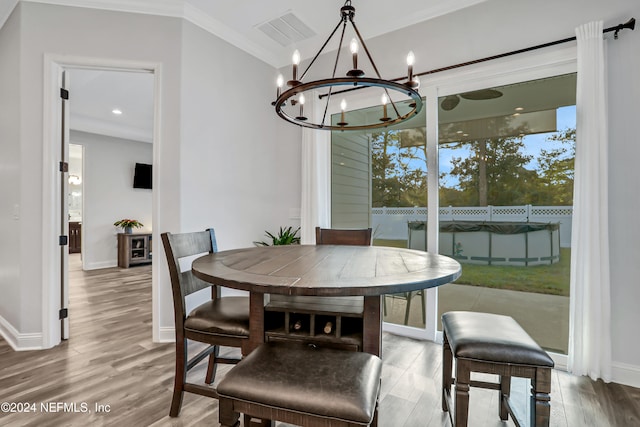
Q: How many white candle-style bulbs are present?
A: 8